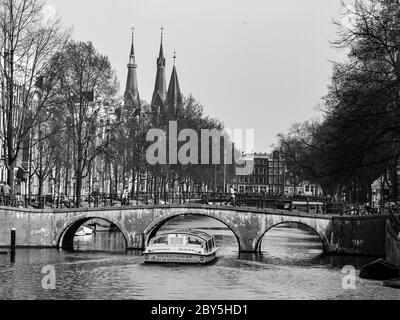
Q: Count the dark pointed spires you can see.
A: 3